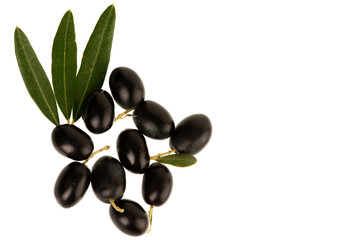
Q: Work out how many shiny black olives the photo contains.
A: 10